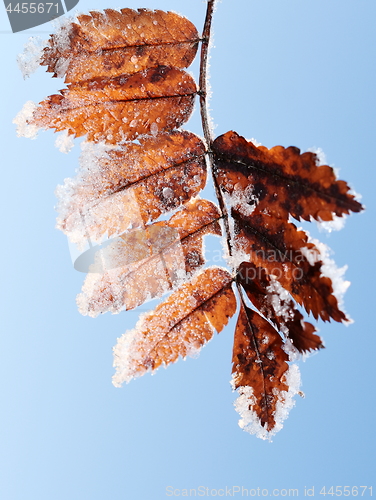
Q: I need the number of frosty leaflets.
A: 9